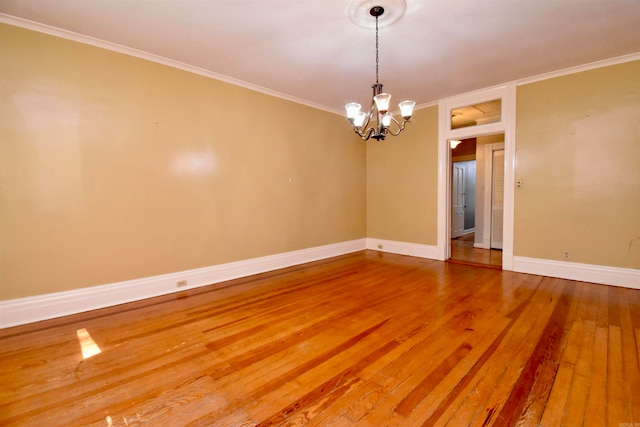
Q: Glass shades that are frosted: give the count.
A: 5